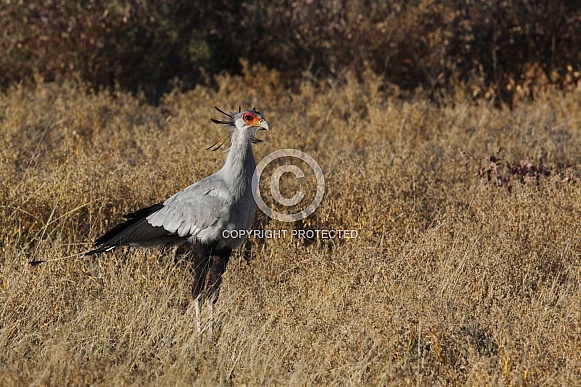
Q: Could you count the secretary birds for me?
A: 1